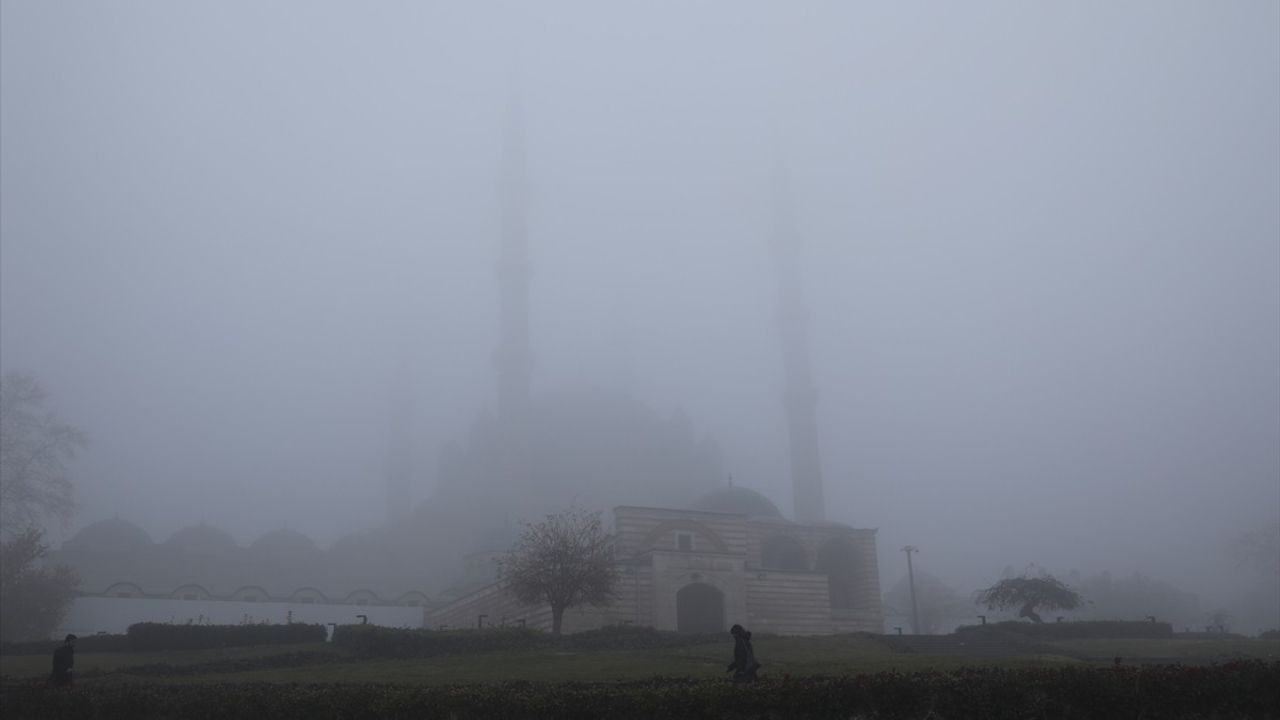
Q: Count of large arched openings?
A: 3